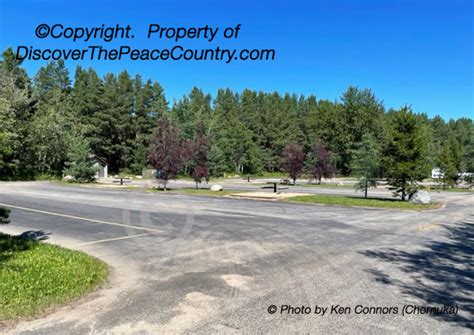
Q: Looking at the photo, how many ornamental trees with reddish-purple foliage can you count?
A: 4